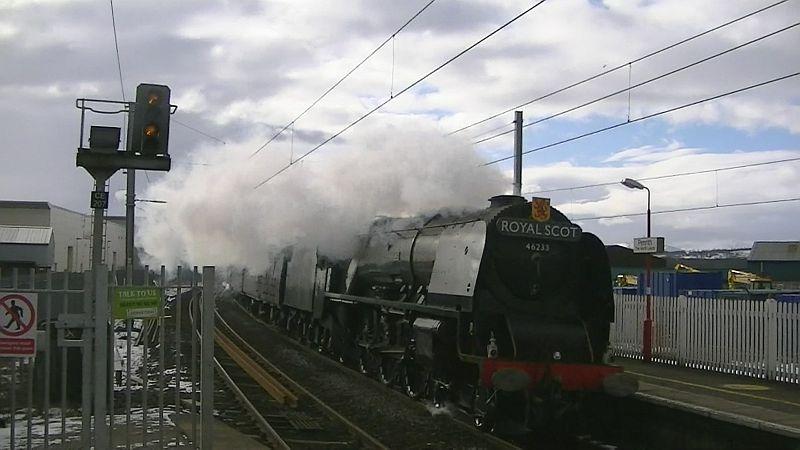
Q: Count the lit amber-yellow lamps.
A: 2